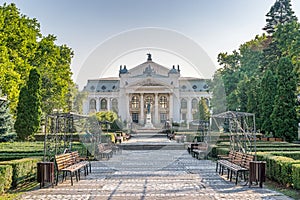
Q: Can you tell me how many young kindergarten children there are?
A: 0